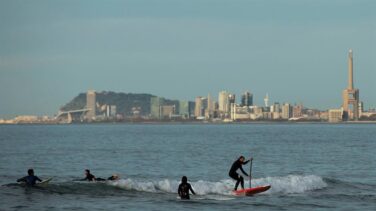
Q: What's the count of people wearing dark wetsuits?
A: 4